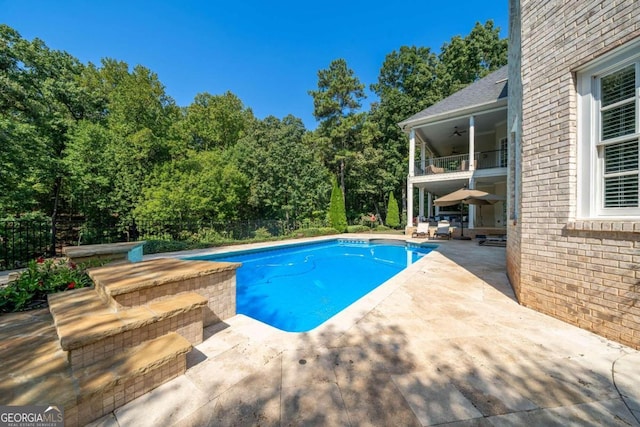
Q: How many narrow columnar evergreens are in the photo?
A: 2